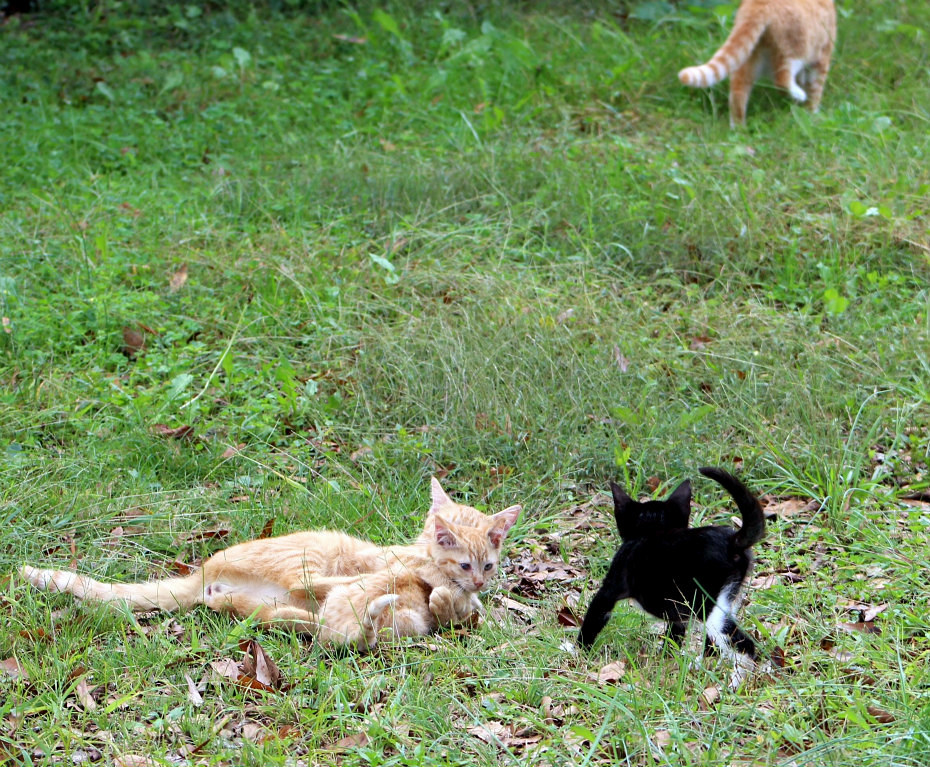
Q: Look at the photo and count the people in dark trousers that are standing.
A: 0